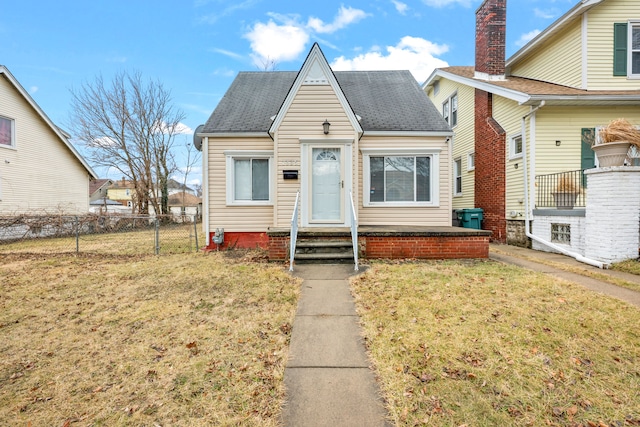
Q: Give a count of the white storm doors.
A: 1